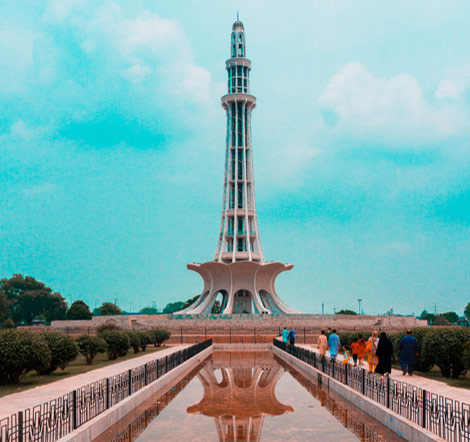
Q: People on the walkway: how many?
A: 10